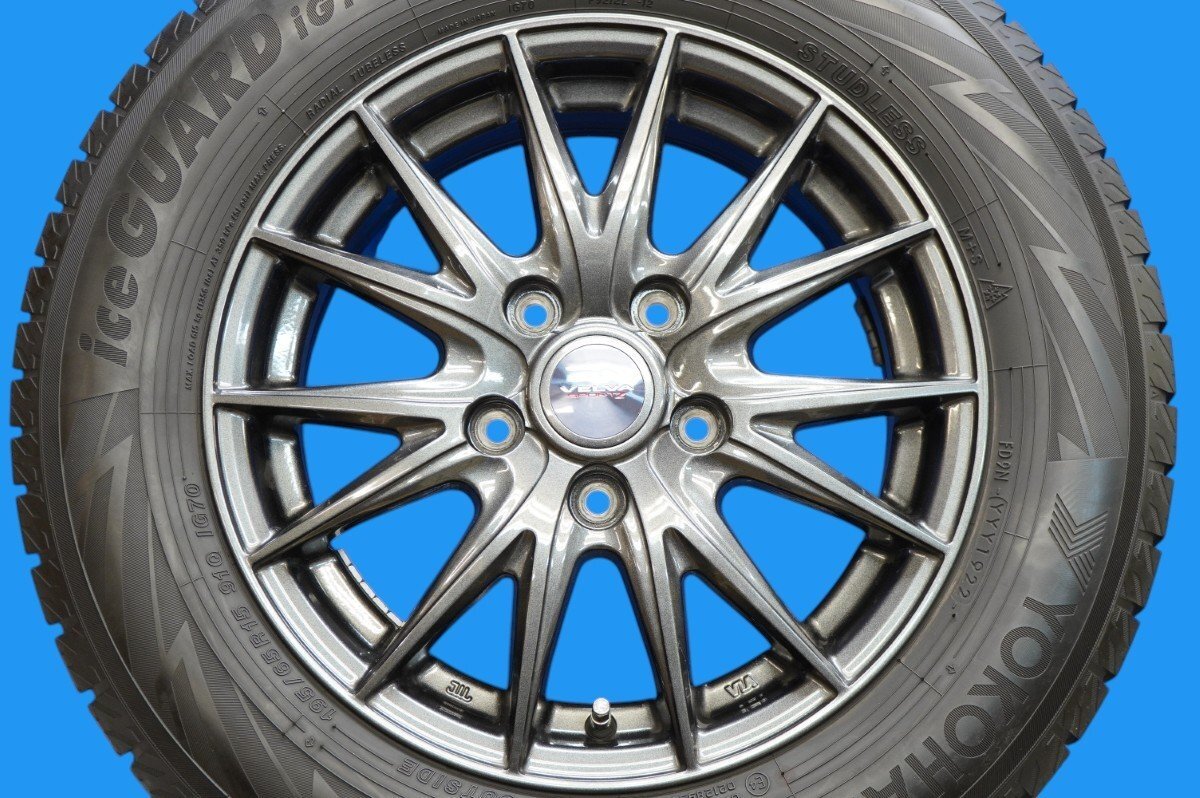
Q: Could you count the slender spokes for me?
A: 14